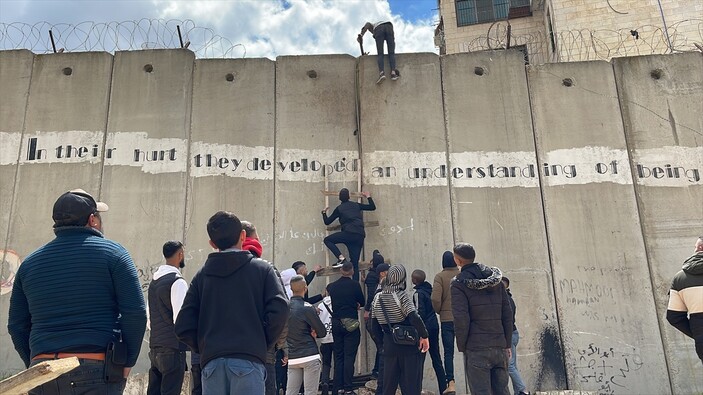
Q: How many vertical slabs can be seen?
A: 9